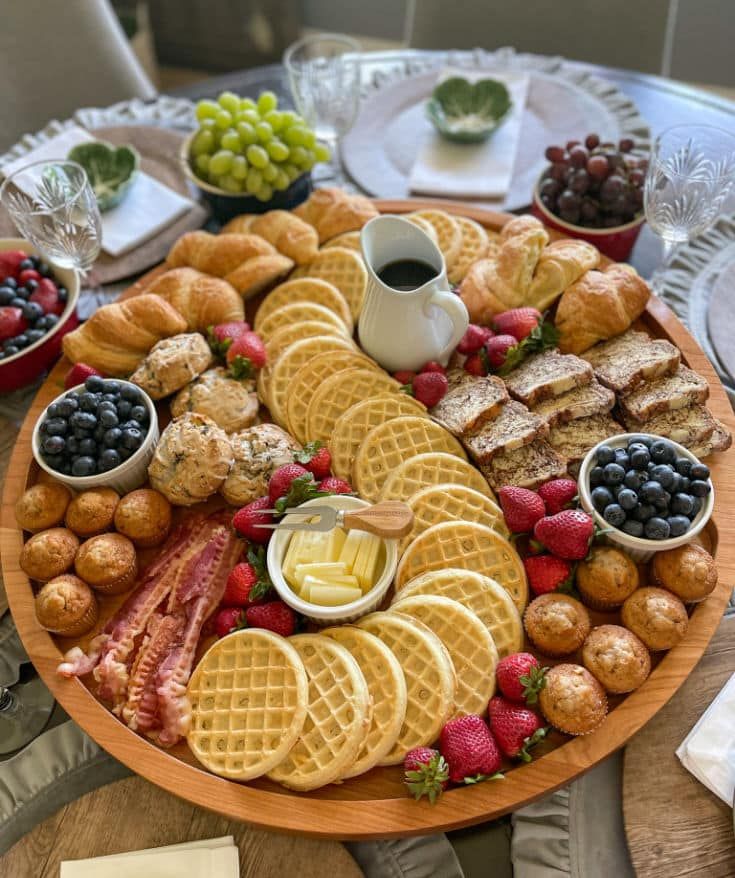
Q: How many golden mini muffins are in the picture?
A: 12